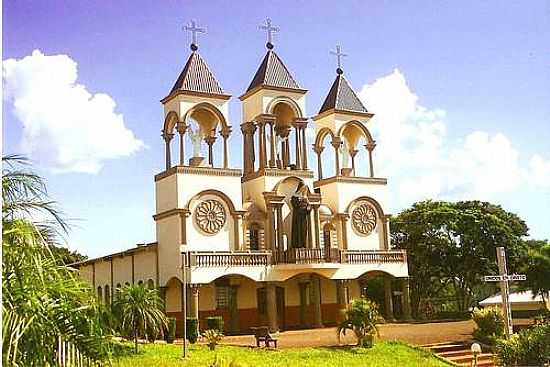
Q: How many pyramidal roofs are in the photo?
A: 3